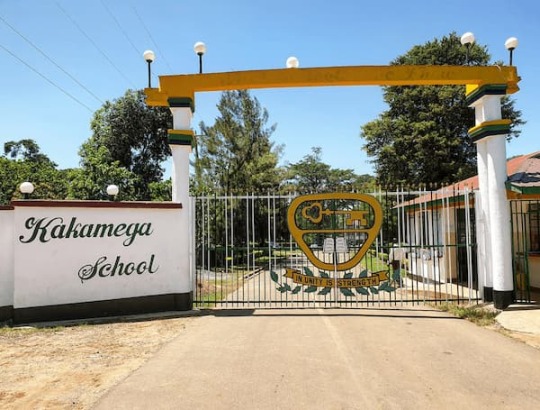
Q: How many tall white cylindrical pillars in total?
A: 2